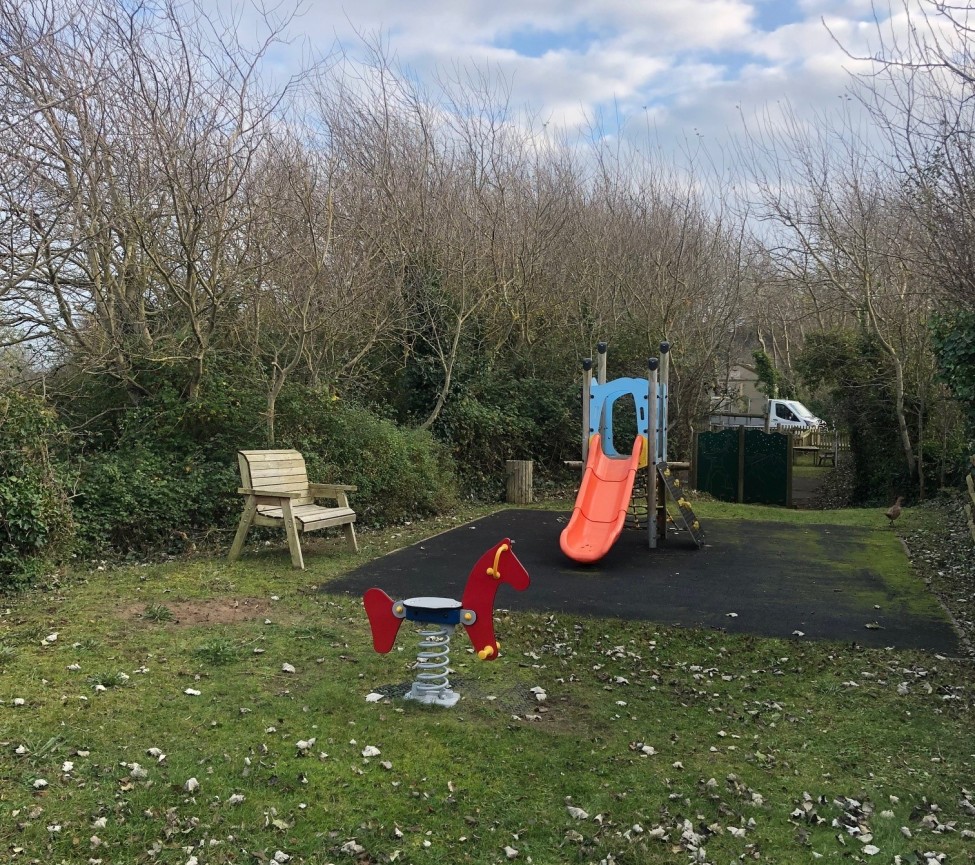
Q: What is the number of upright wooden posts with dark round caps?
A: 4